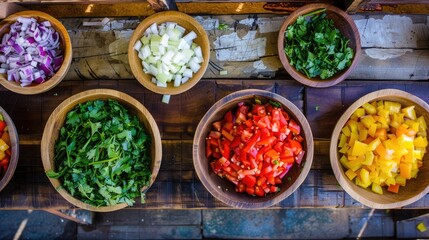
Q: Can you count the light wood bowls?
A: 4